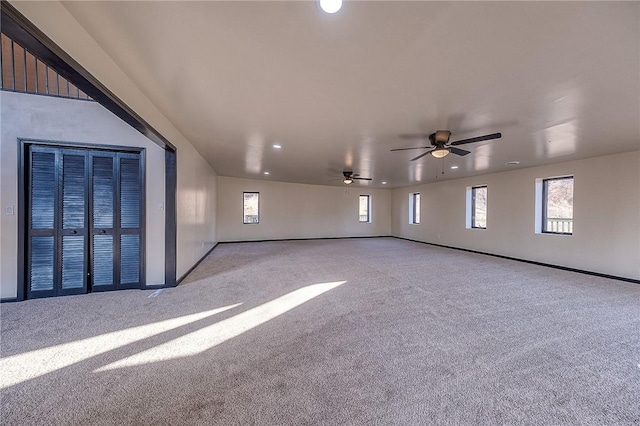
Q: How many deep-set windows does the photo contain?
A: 5